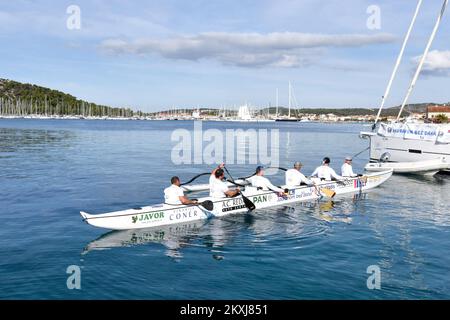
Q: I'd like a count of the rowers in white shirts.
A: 6